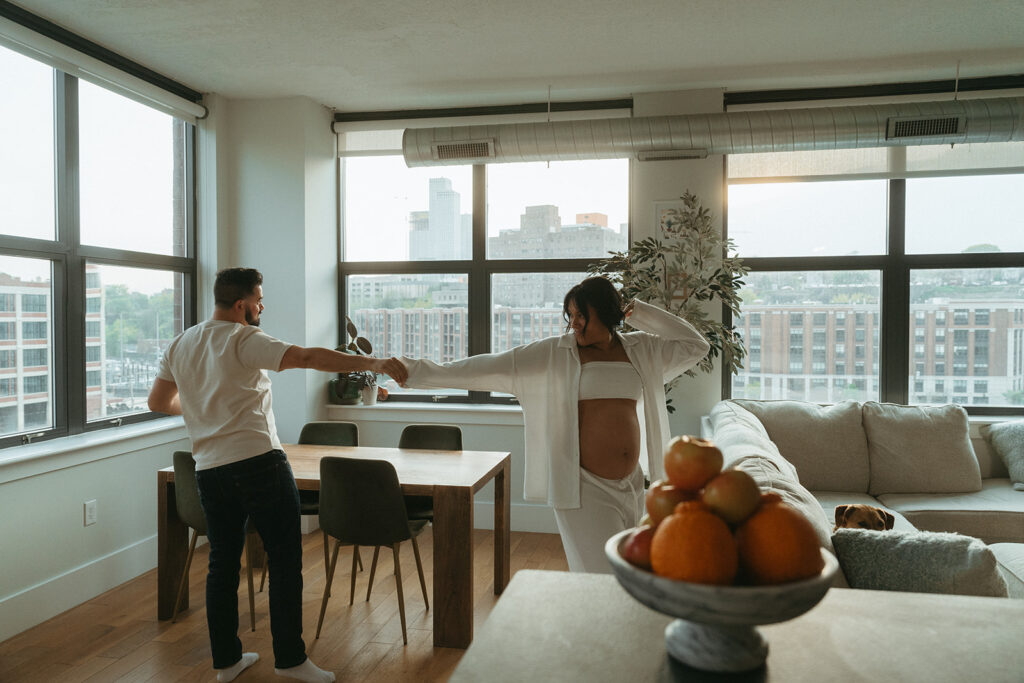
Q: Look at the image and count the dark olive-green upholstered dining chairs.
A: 4